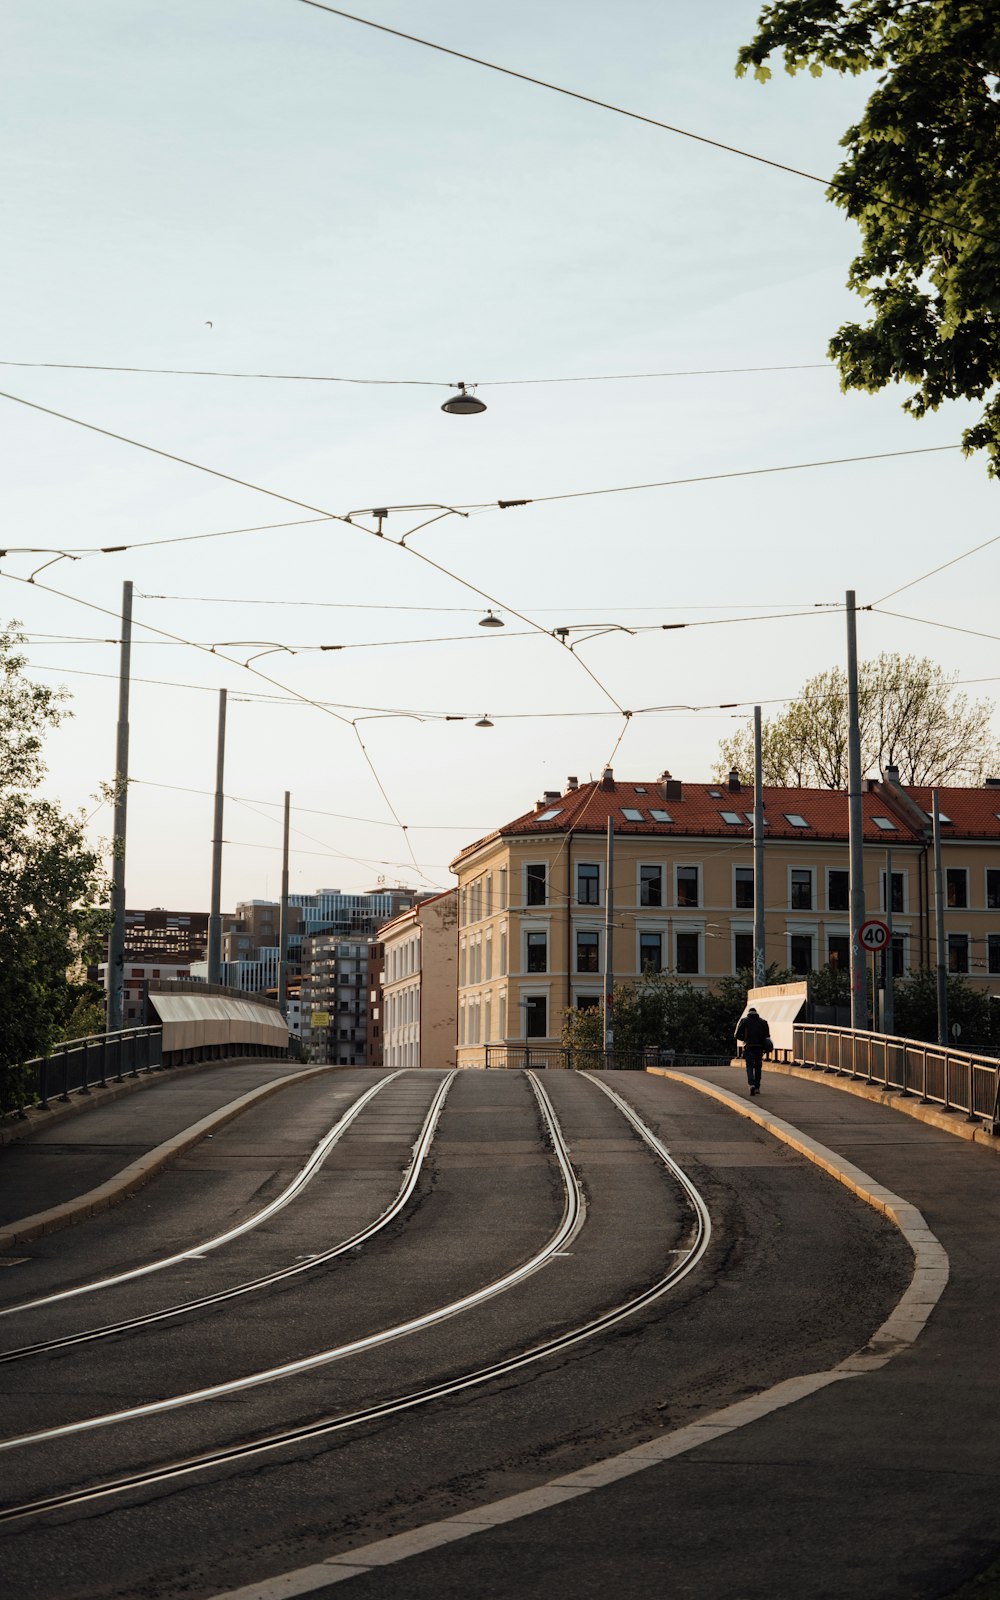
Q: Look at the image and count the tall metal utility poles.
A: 8